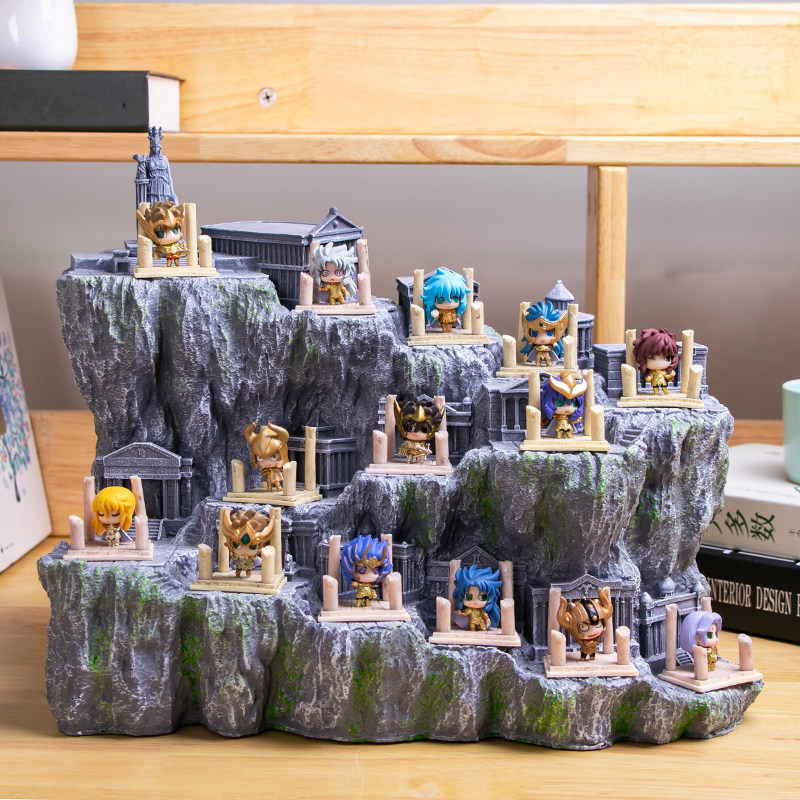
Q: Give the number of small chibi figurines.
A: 14